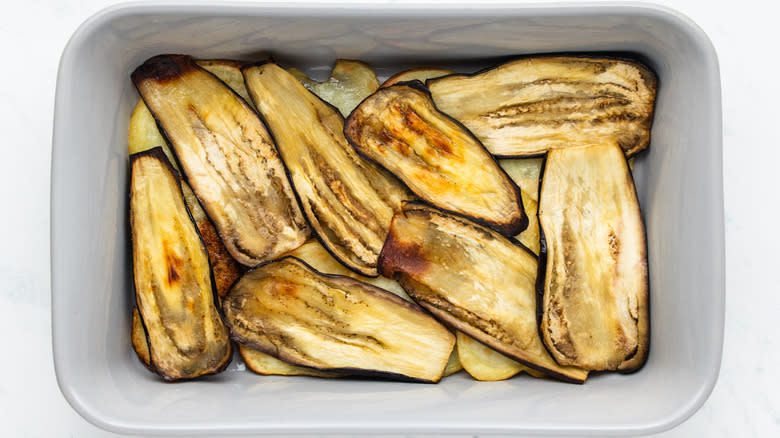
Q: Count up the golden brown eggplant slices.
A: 8